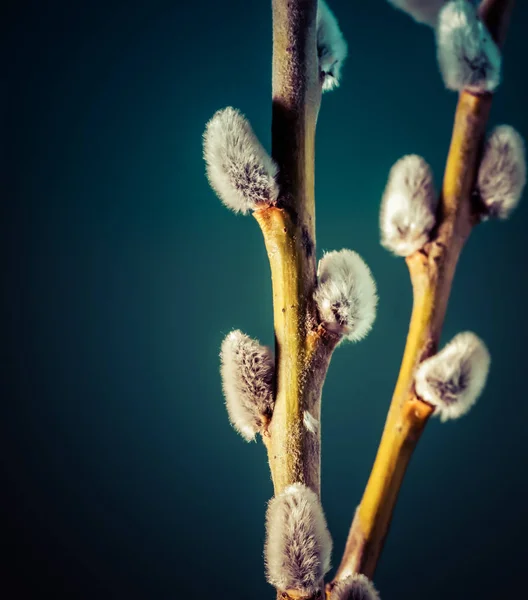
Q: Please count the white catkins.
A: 11